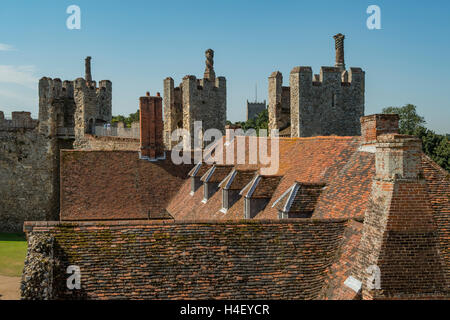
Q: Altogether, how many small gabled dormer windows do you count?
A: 5